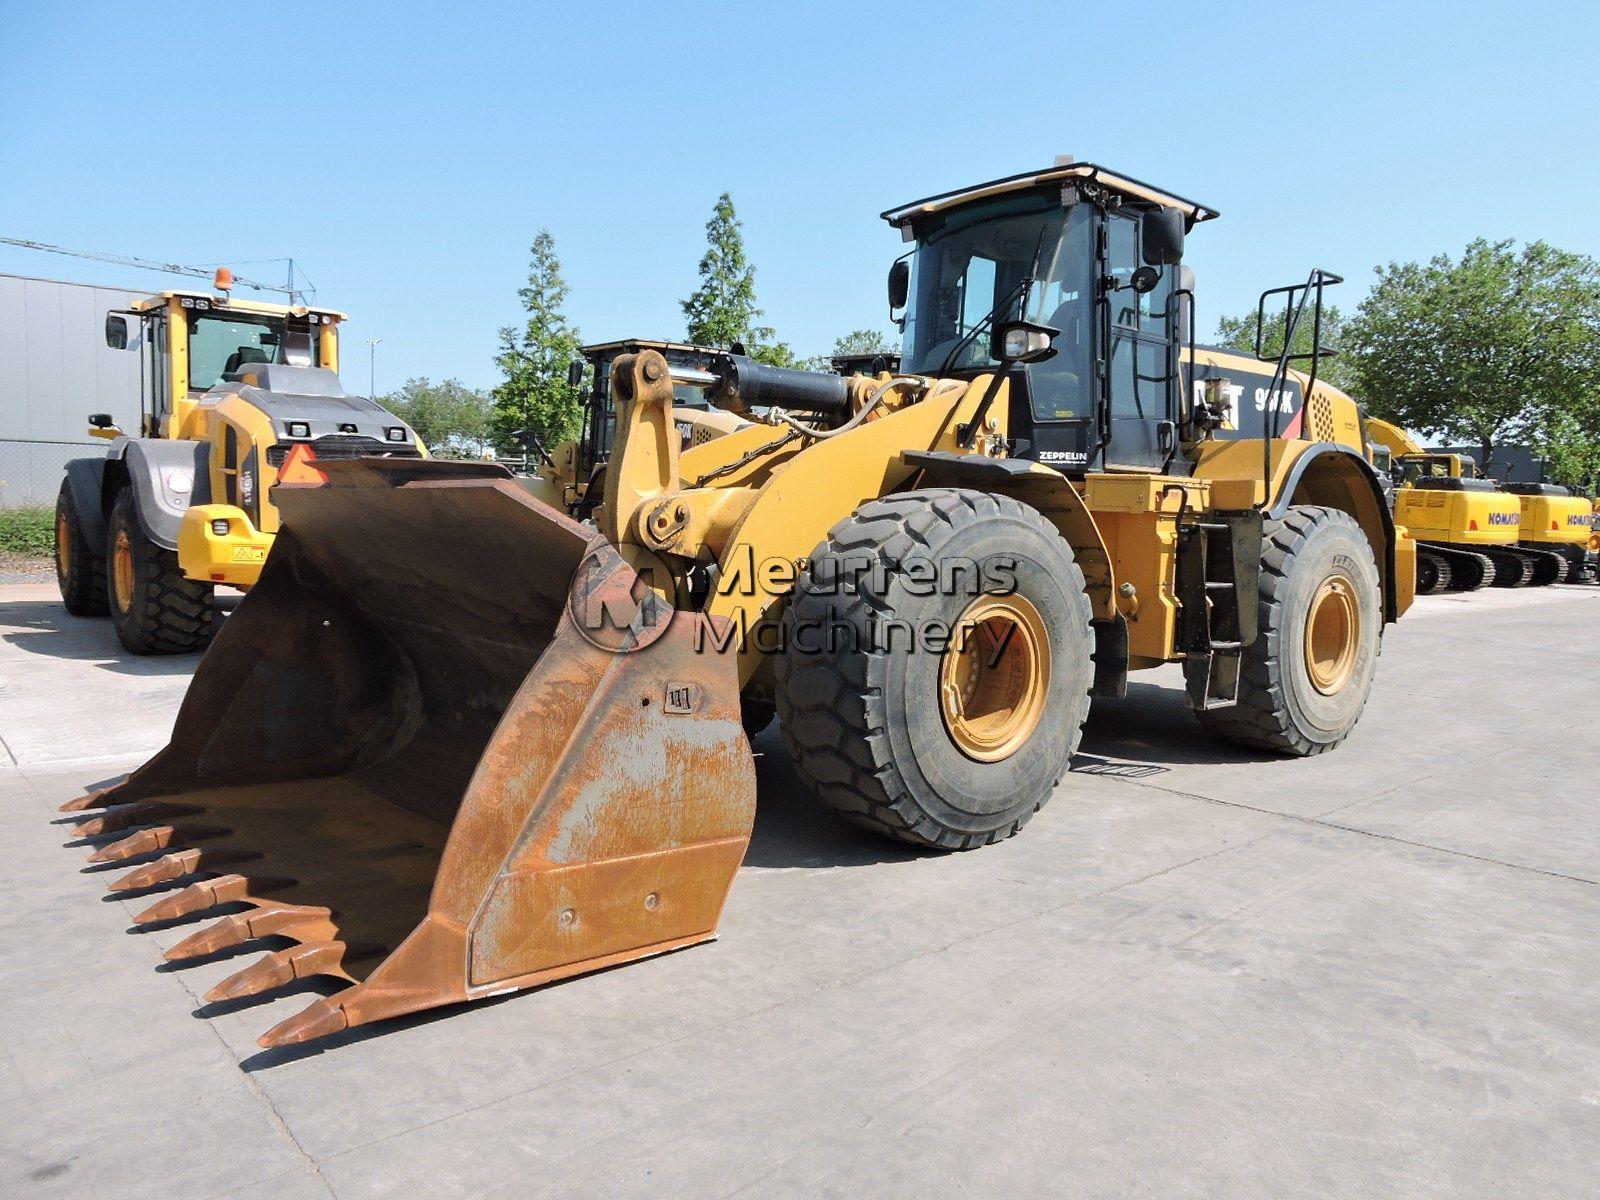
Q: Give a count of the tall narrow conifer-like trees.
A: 2